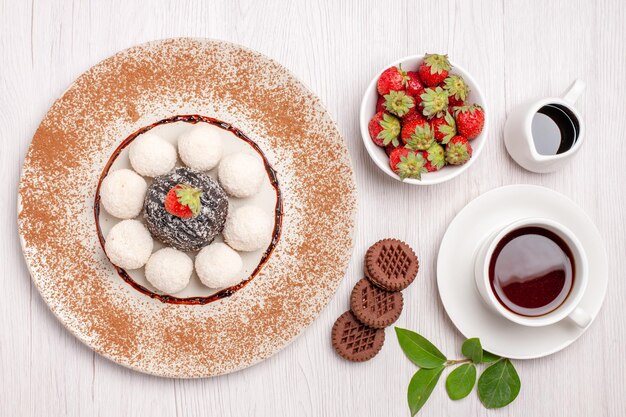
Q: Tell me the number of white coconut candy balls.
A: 8